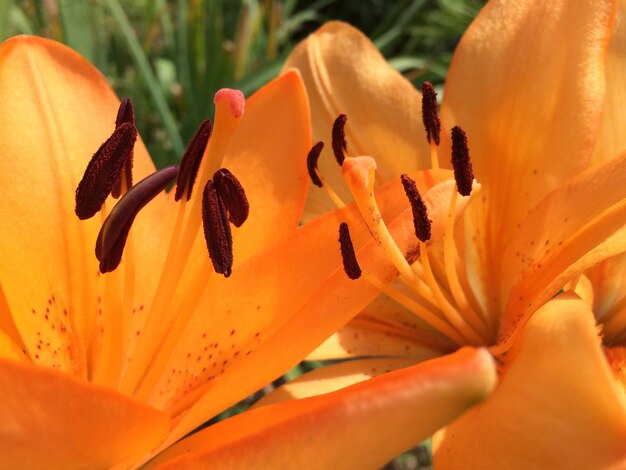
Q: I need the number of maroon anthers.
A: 12